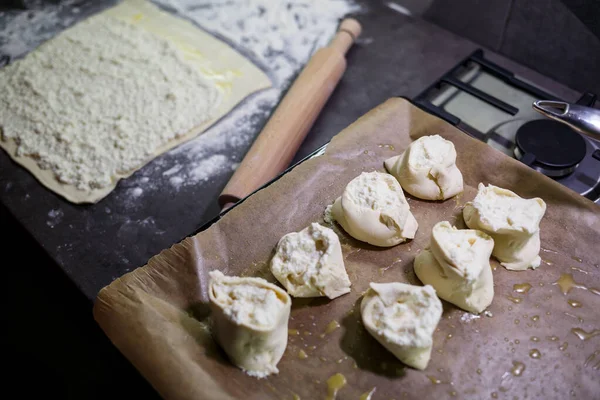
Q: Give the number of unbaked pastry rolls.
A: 7